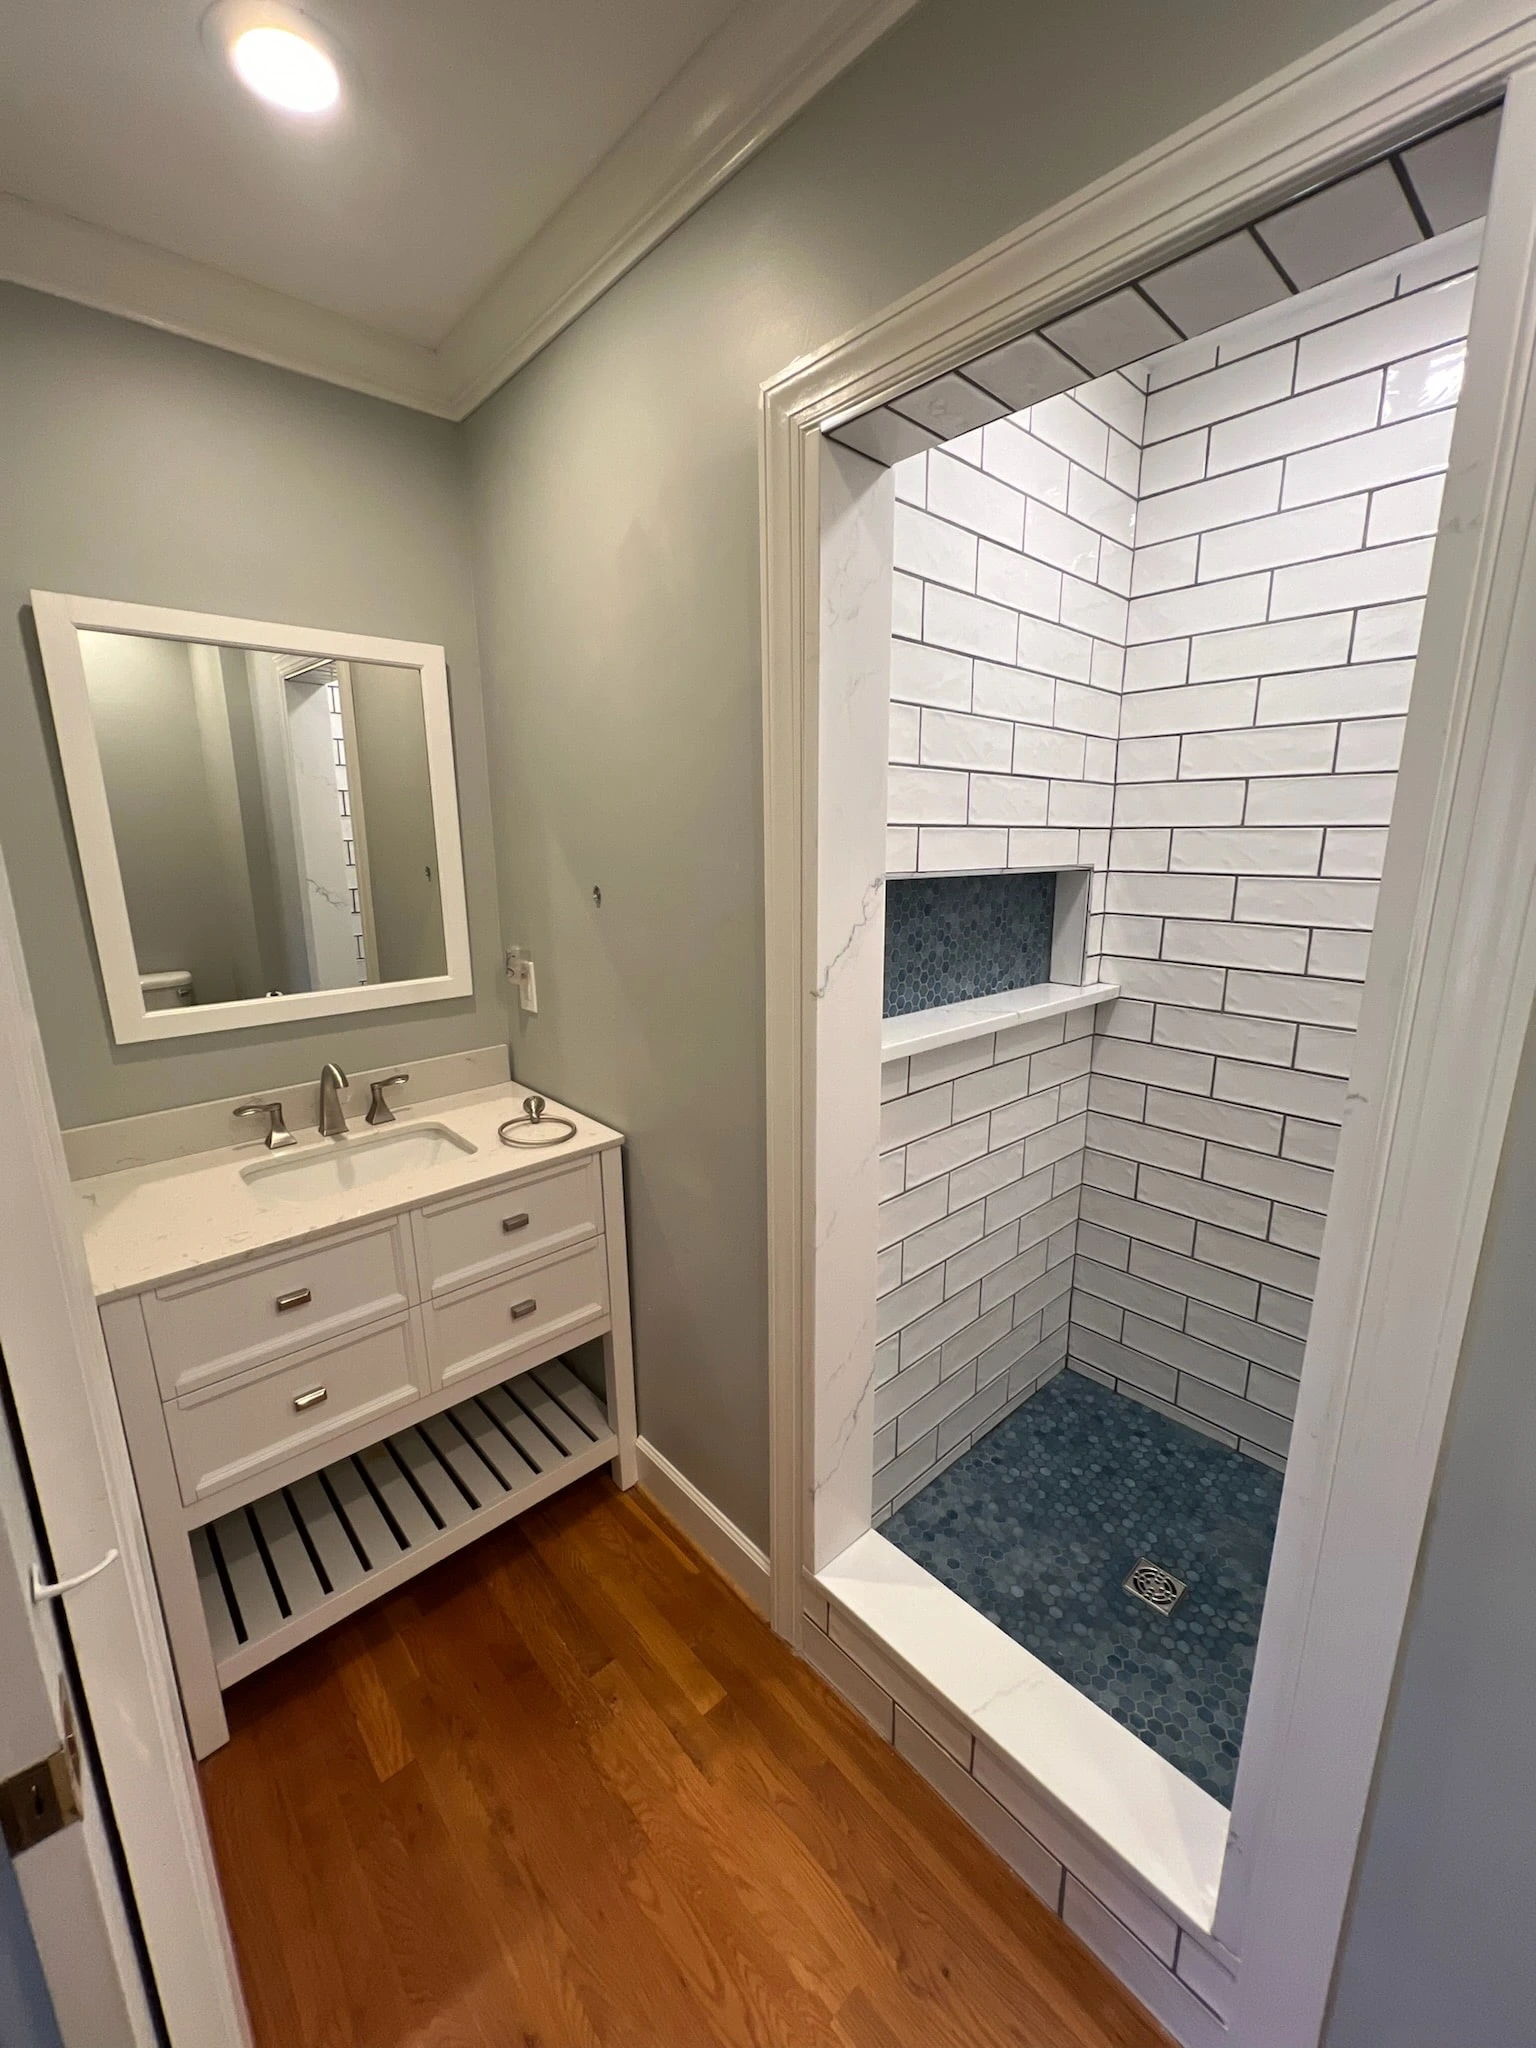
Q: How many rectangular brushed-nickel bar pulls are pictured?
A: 4